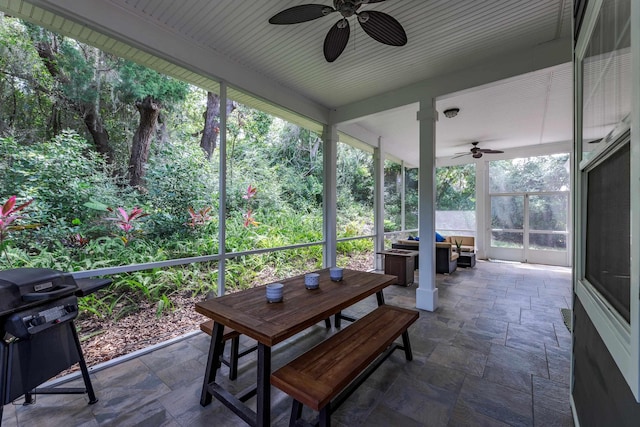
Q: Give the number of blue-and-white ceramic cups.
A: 3